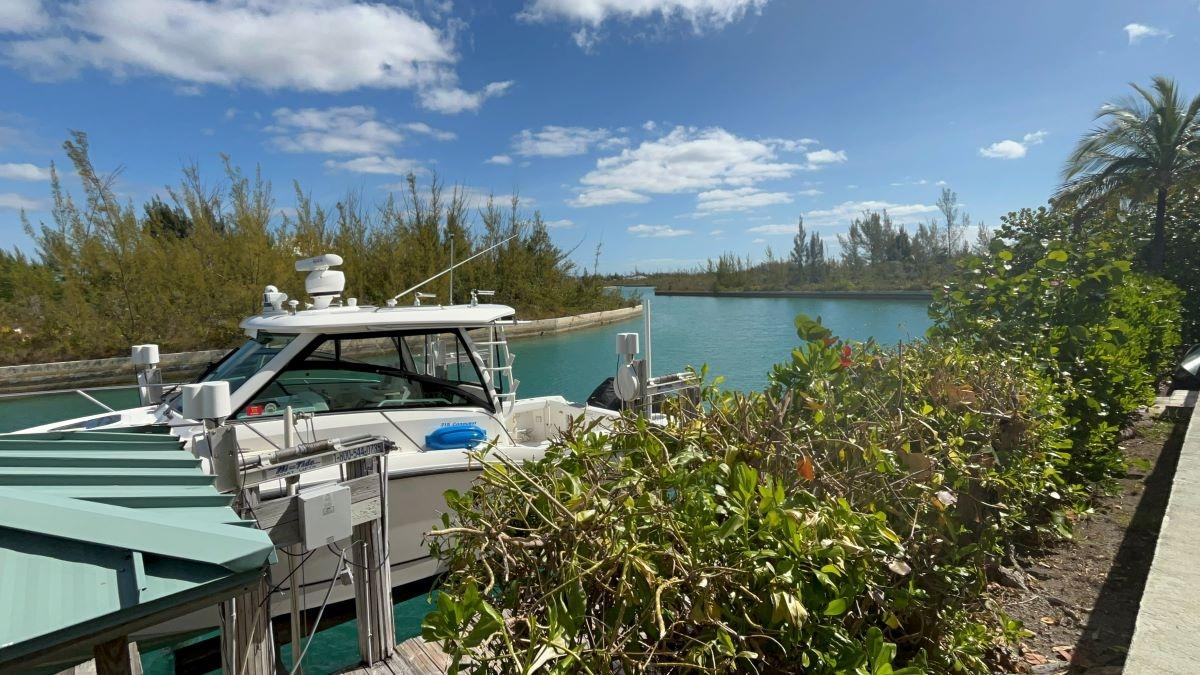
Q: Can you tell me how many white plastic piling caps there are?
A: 3